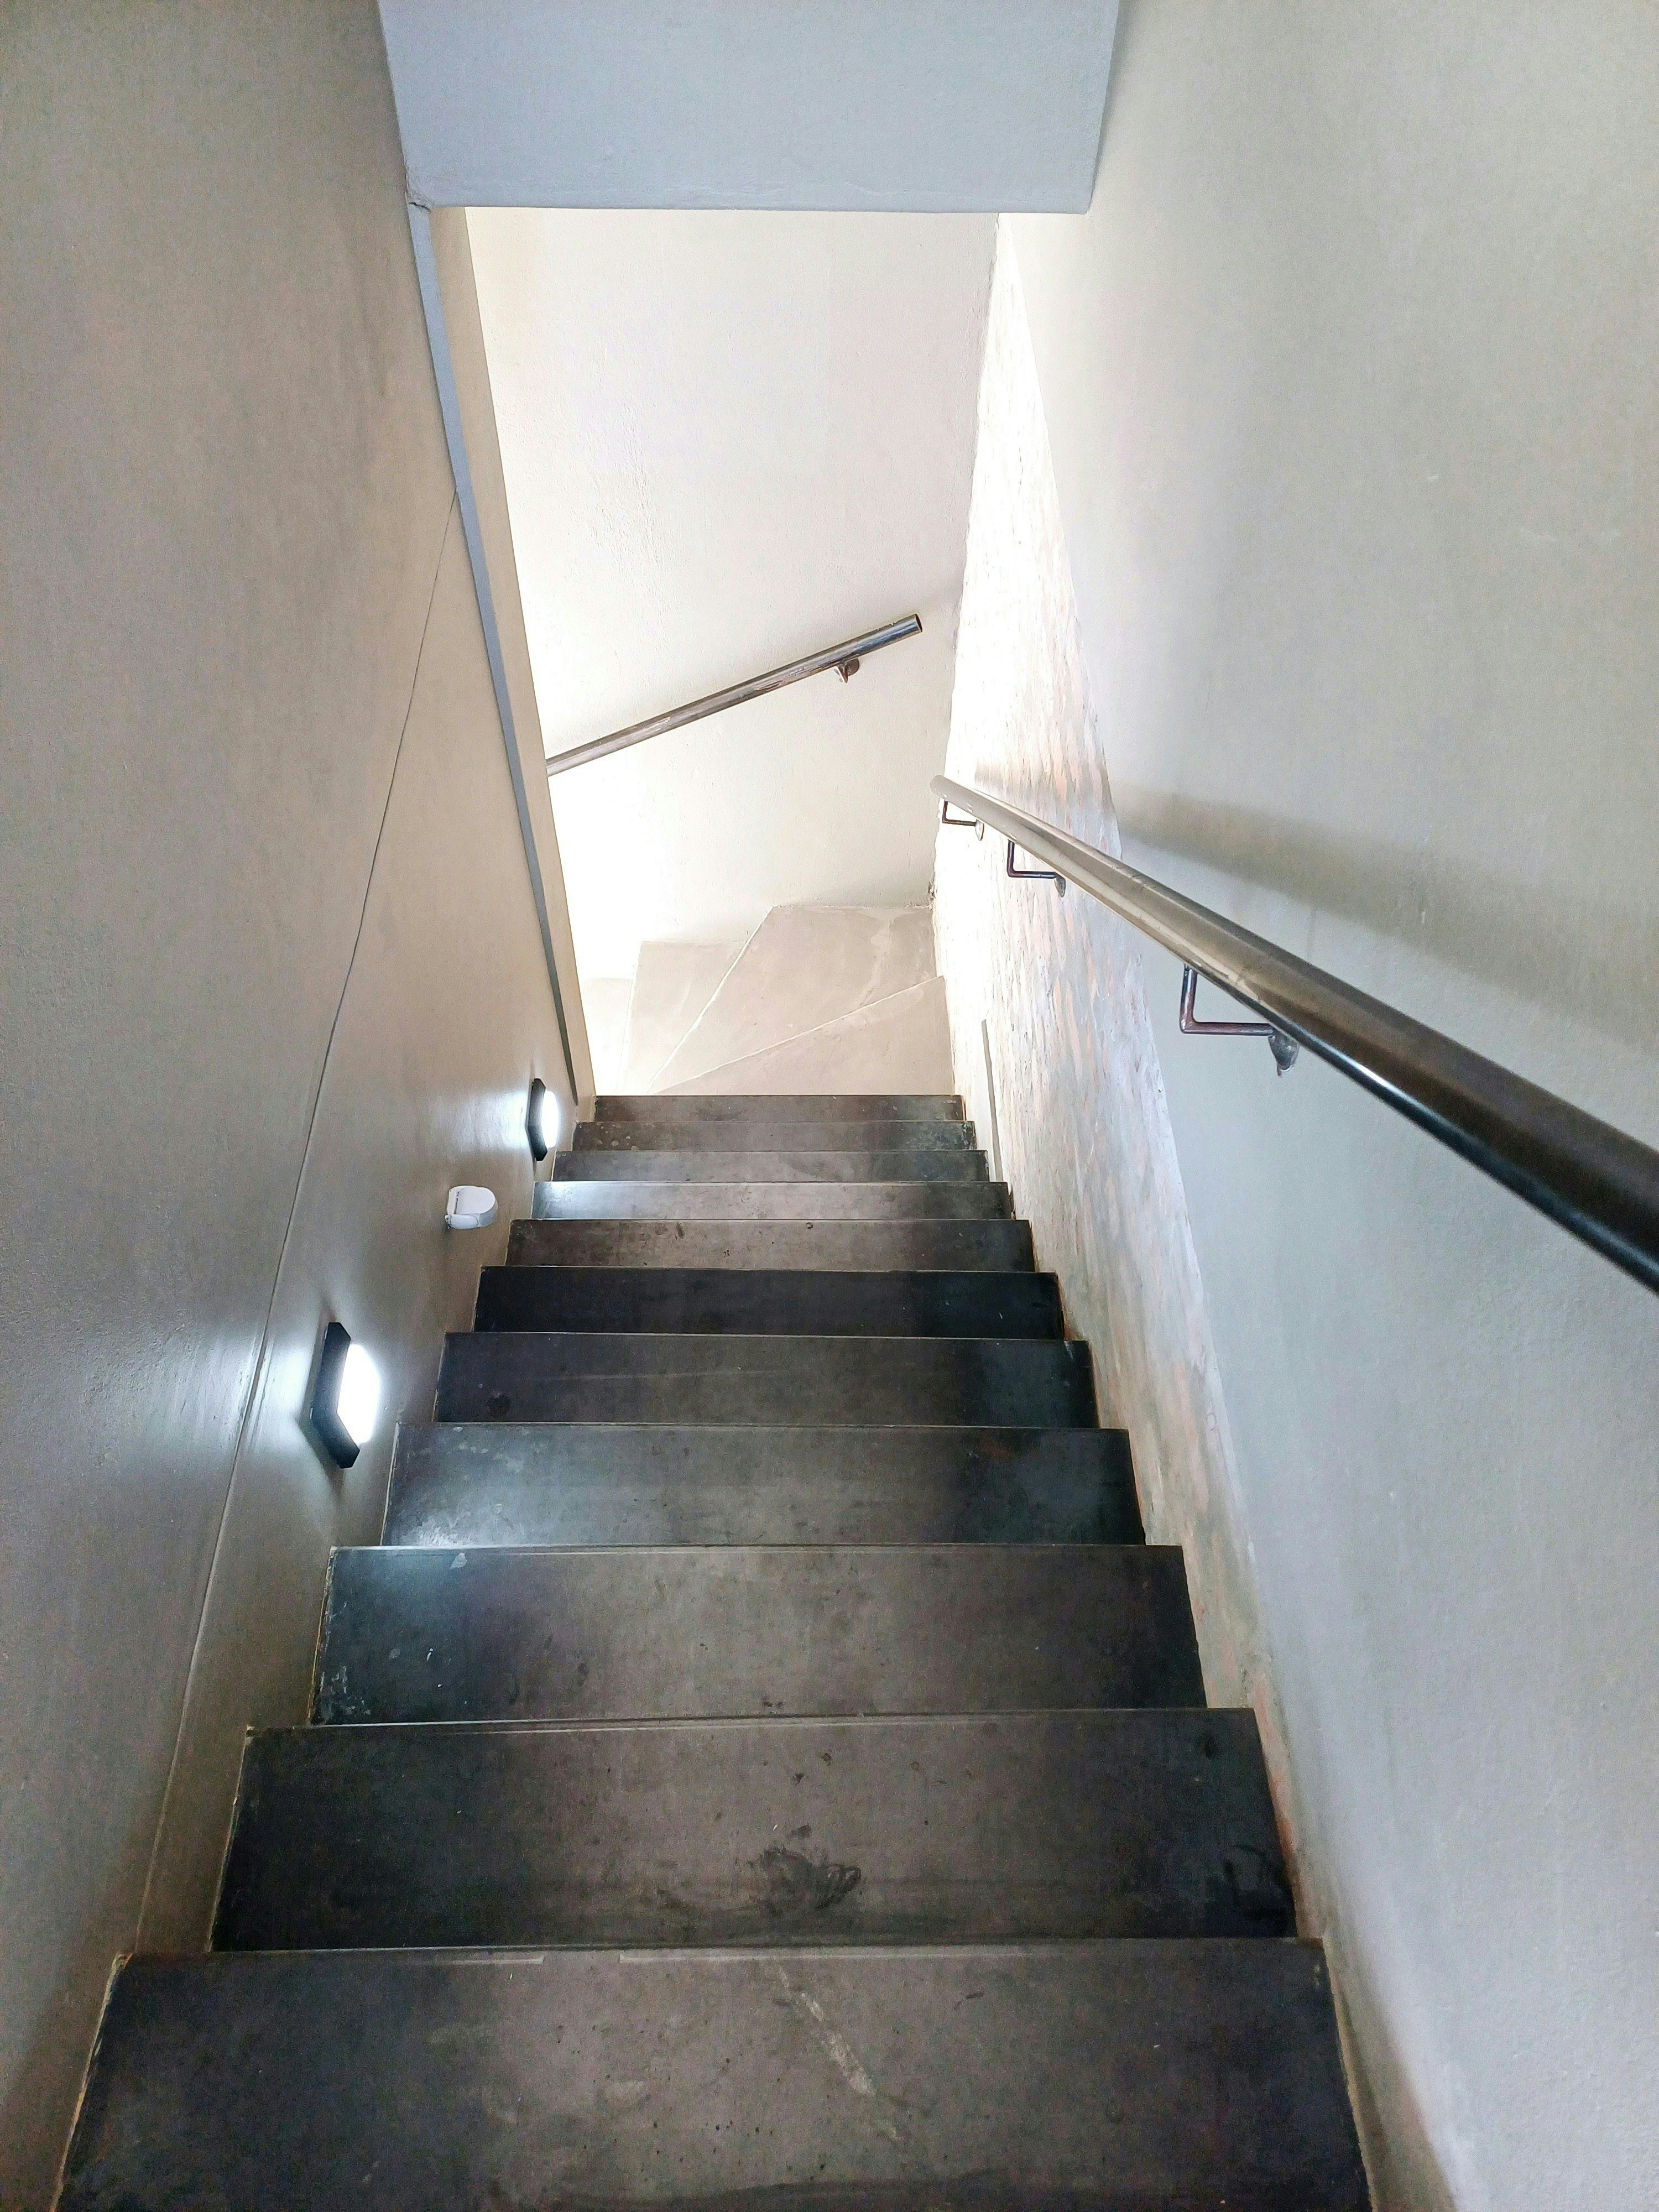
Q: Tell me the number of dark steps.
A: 11